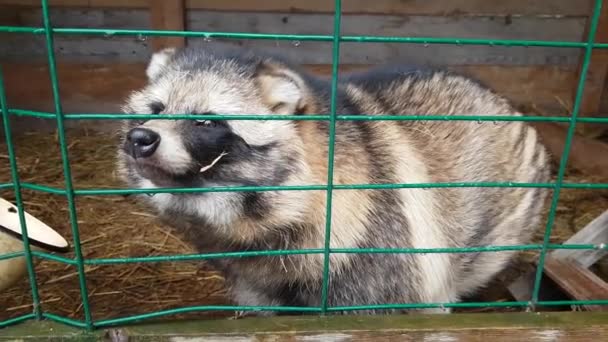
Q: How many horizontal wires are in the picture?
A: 5